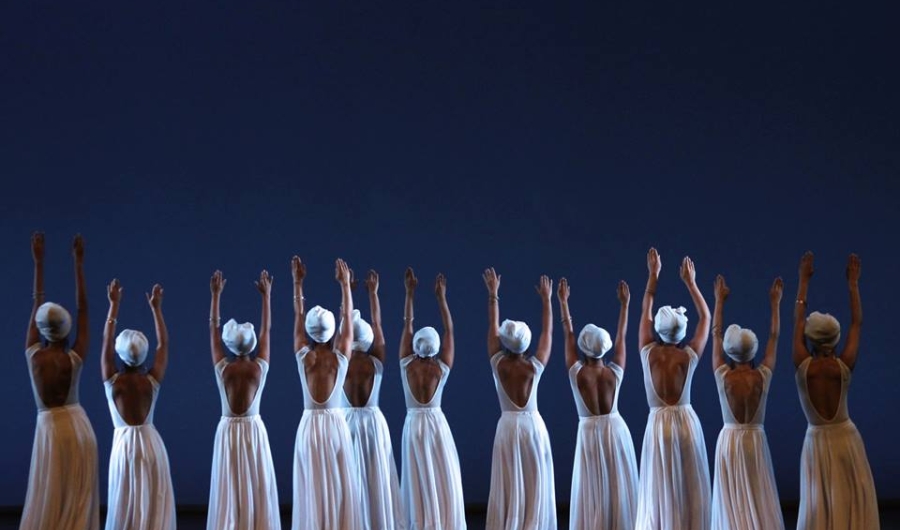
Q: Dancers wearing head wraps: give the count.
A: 11